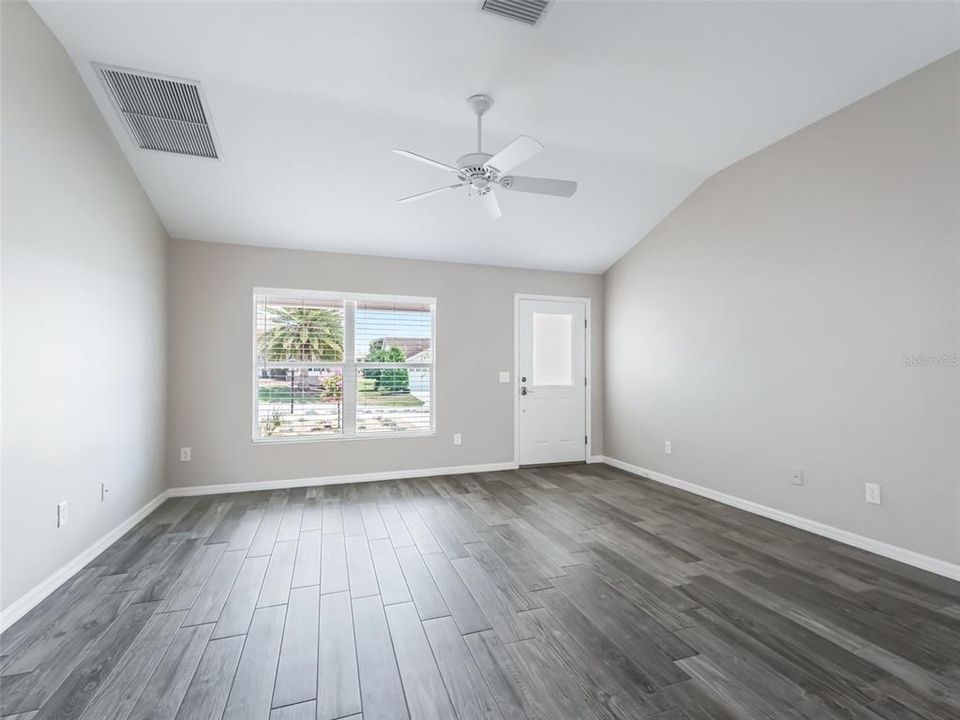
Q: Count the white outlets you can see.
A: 7